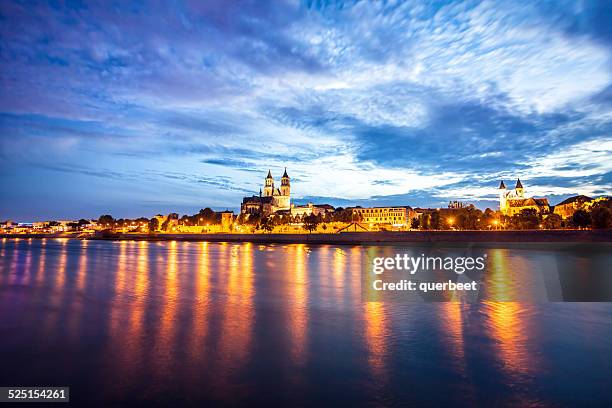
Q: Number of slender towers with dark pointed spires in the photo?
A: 4